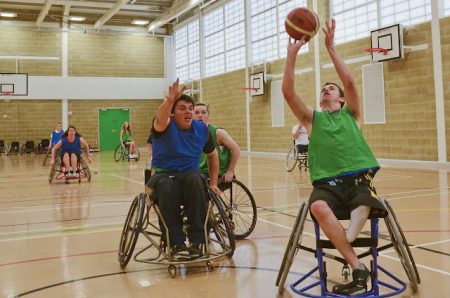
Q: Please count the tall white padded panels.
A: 2